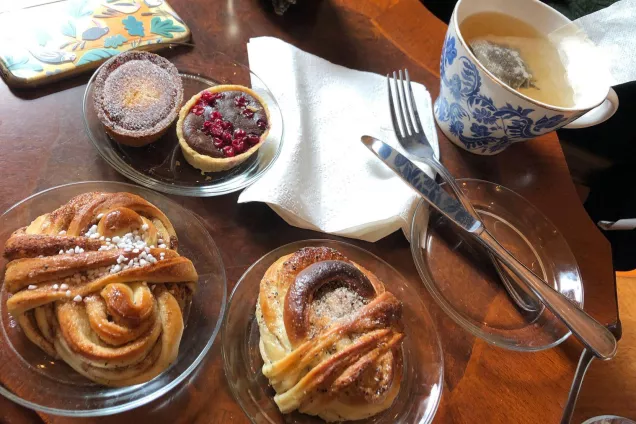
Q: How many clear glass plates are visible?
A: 4